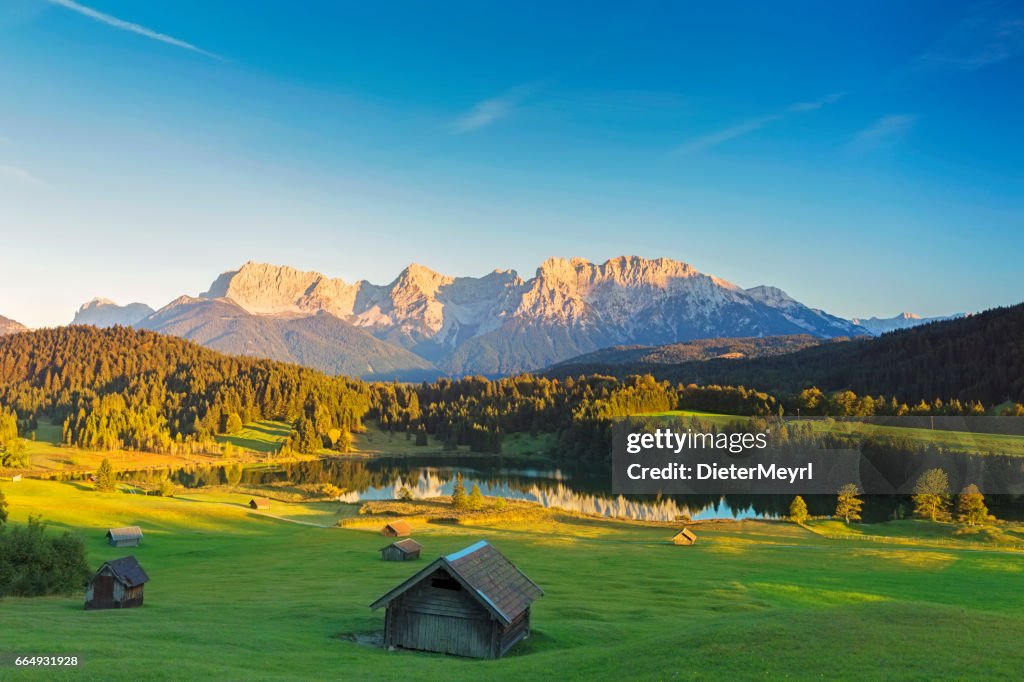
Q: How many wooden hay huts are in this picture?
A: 7